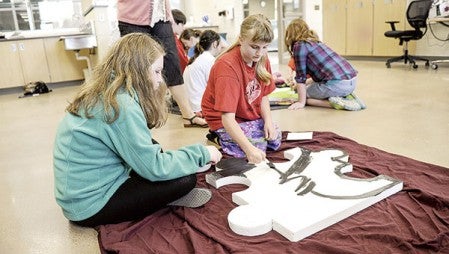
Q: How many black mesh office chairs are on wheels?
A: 1